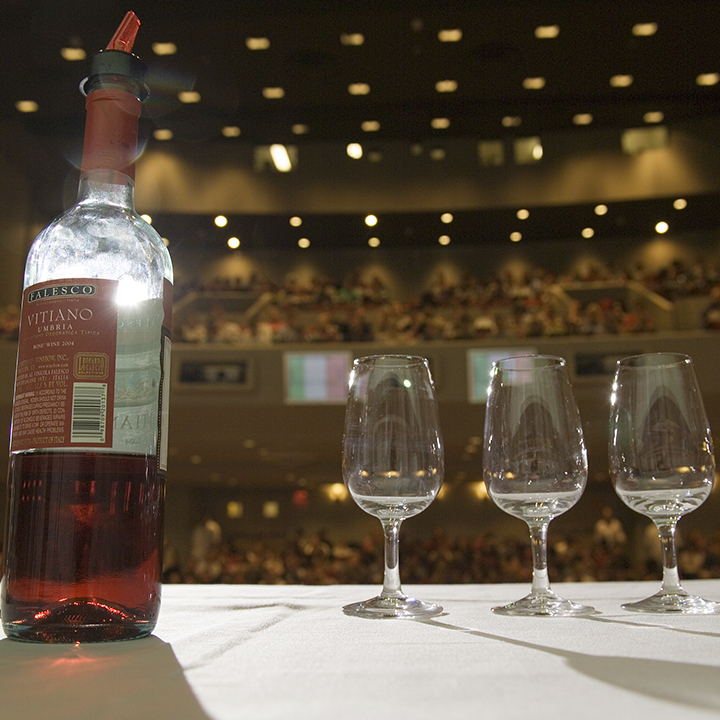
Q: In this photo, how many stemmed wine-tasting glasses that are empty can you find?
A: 3